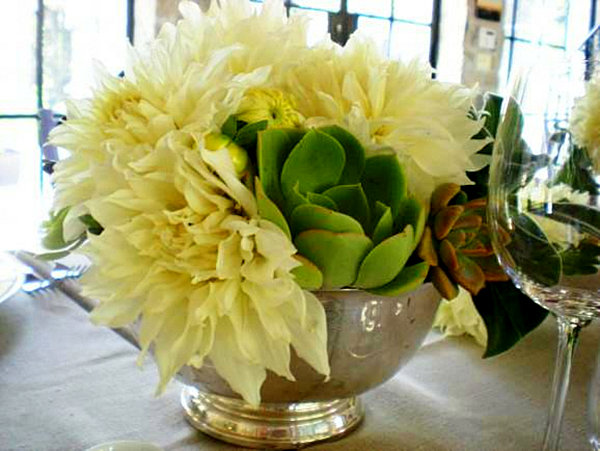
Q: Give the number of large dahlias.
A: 4